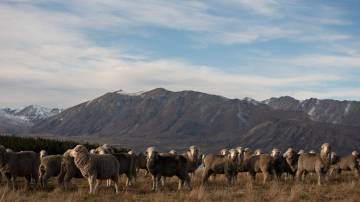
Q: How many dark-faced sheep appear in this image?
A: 0